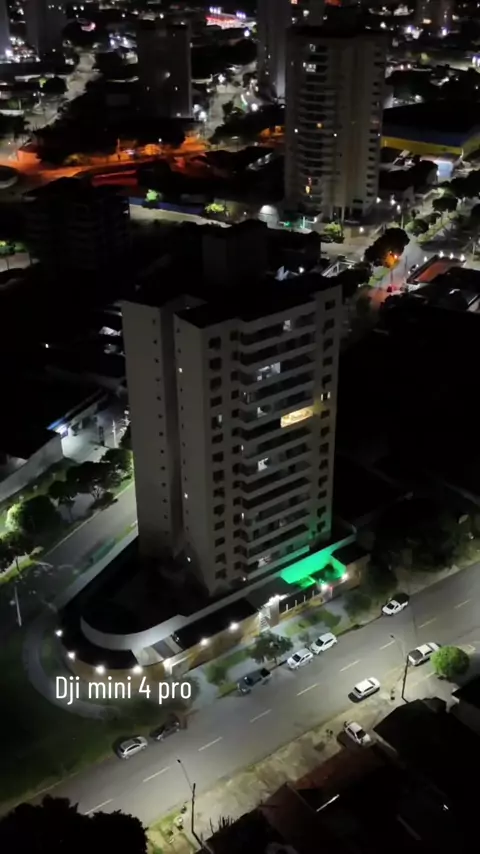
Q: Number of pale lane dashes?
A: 9